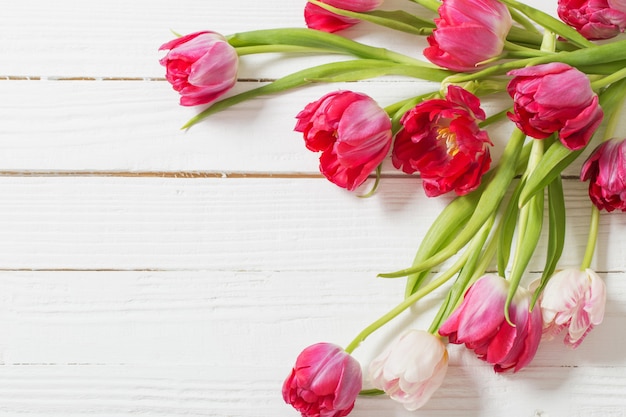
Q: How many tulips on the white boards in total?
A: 12